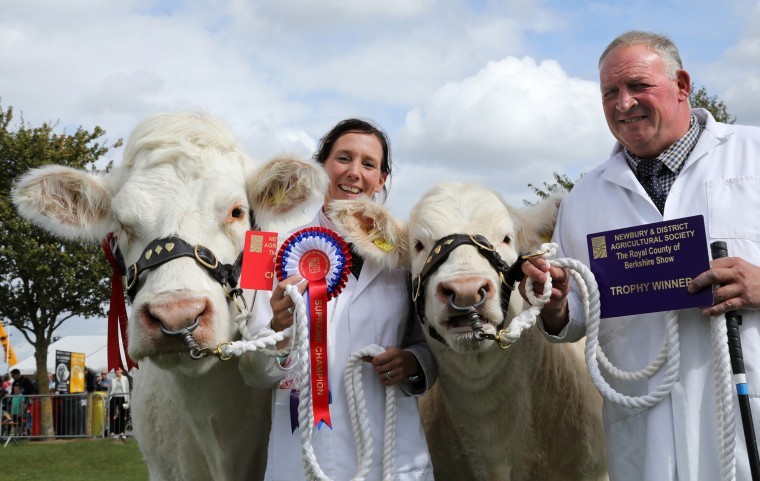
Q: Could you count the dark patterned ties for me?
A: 1